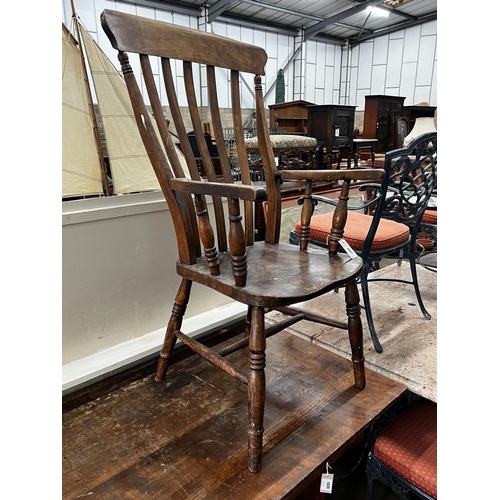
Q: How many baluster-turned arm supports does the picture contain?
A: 4